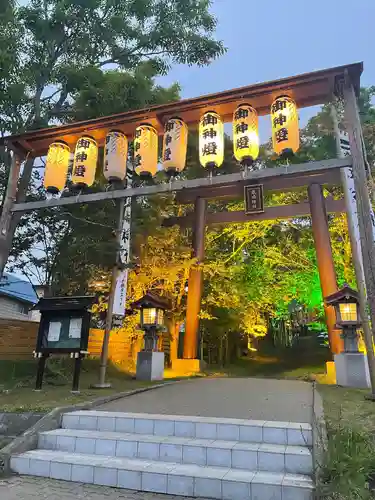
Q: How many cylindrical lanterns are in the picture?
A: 8